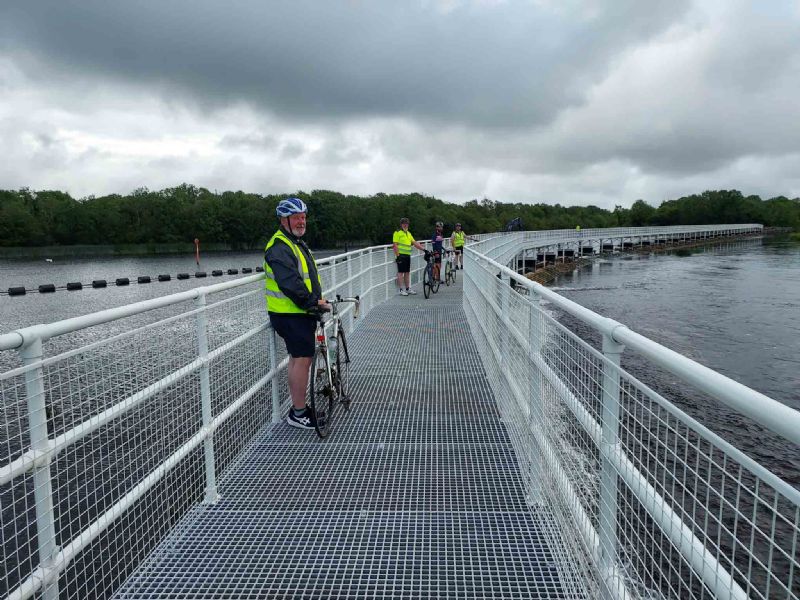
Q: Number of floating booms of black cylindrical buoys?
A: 1